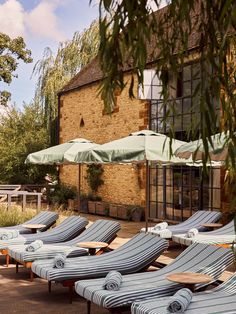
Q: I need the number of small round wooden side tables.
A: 4